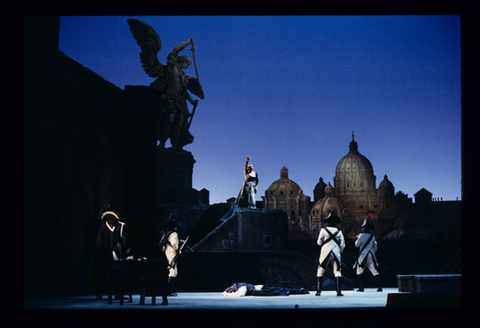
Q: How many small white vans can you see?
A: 0